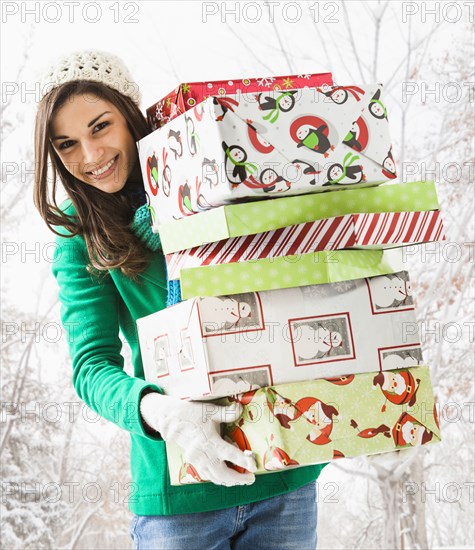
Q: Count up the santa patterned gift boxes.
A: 1